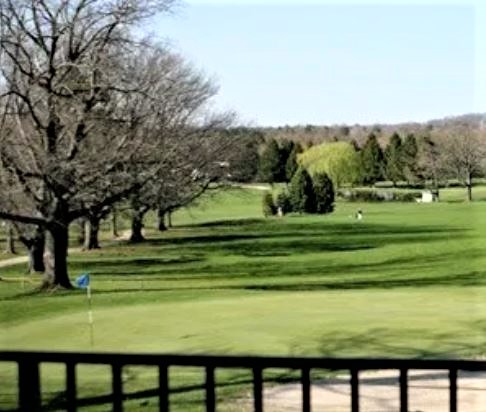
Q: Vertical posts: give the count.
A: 10